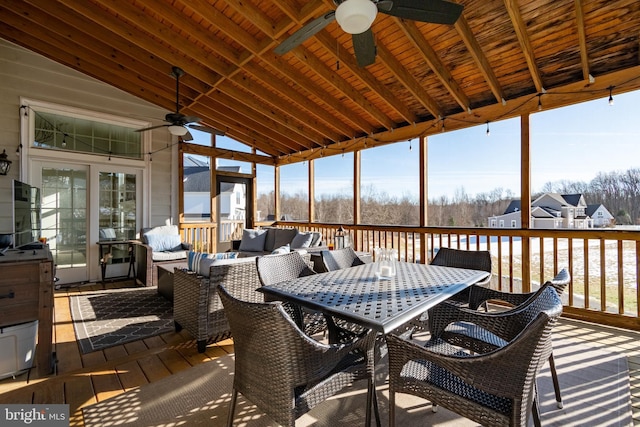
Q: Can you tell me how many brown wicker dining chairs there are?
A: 6